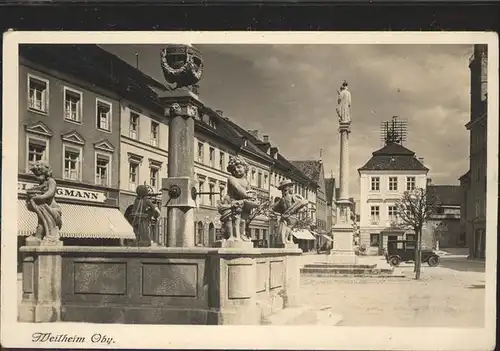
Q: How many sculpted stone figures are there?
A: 5